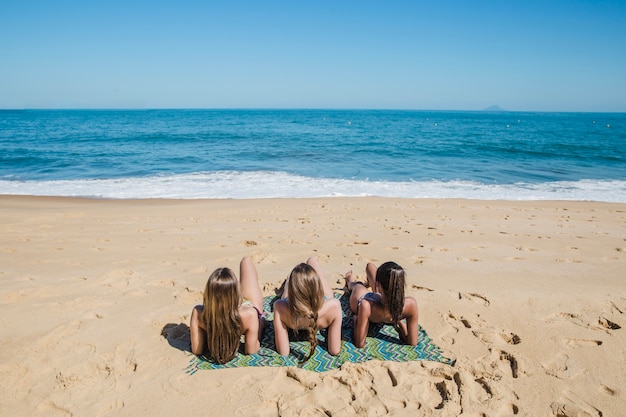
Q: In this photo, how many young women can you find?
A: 3